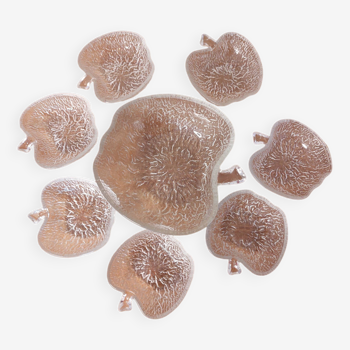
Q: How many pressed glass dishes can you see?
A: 8